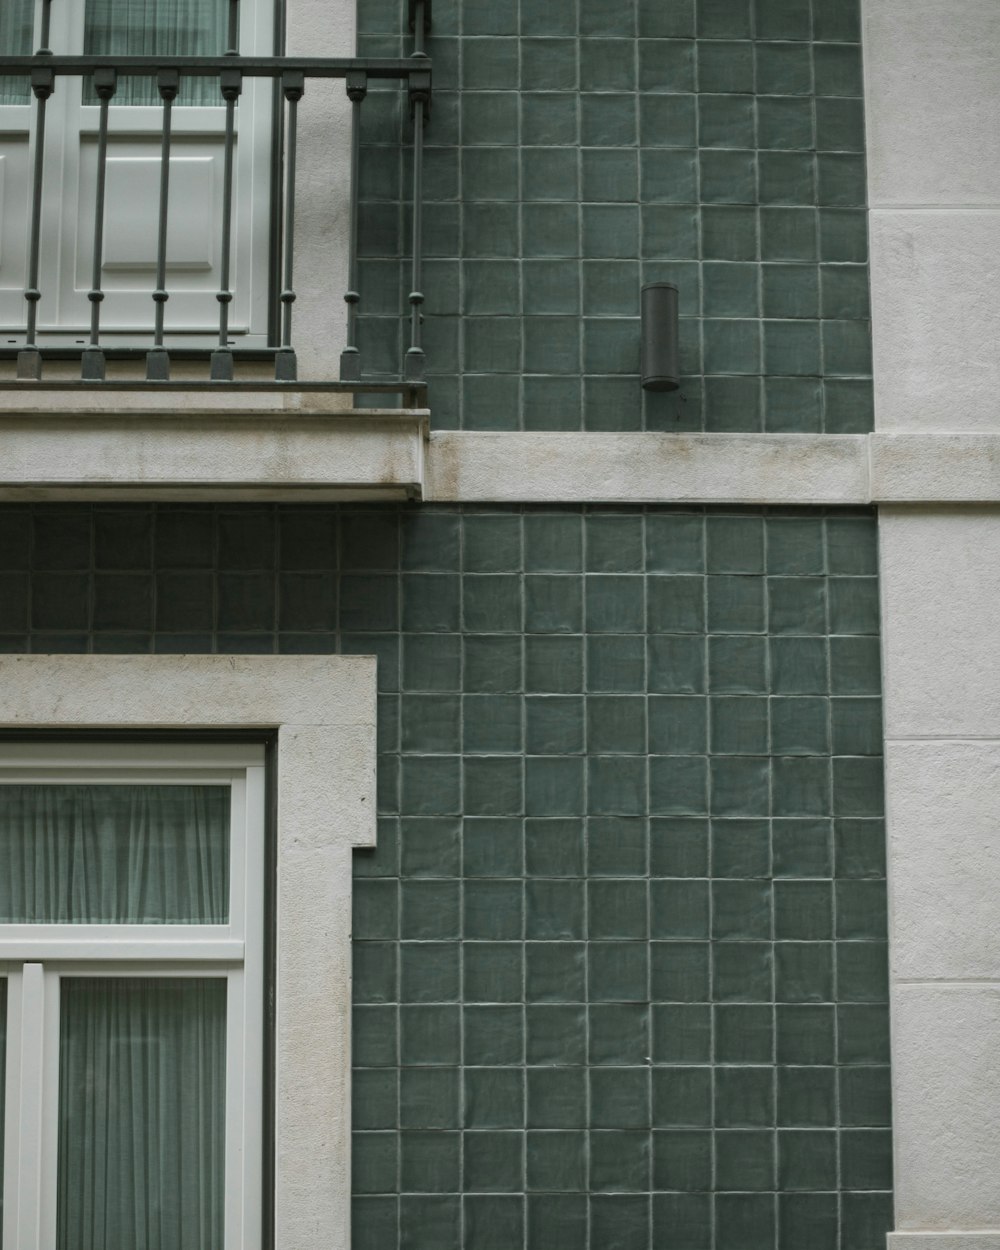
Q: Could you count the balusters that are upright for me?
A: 7